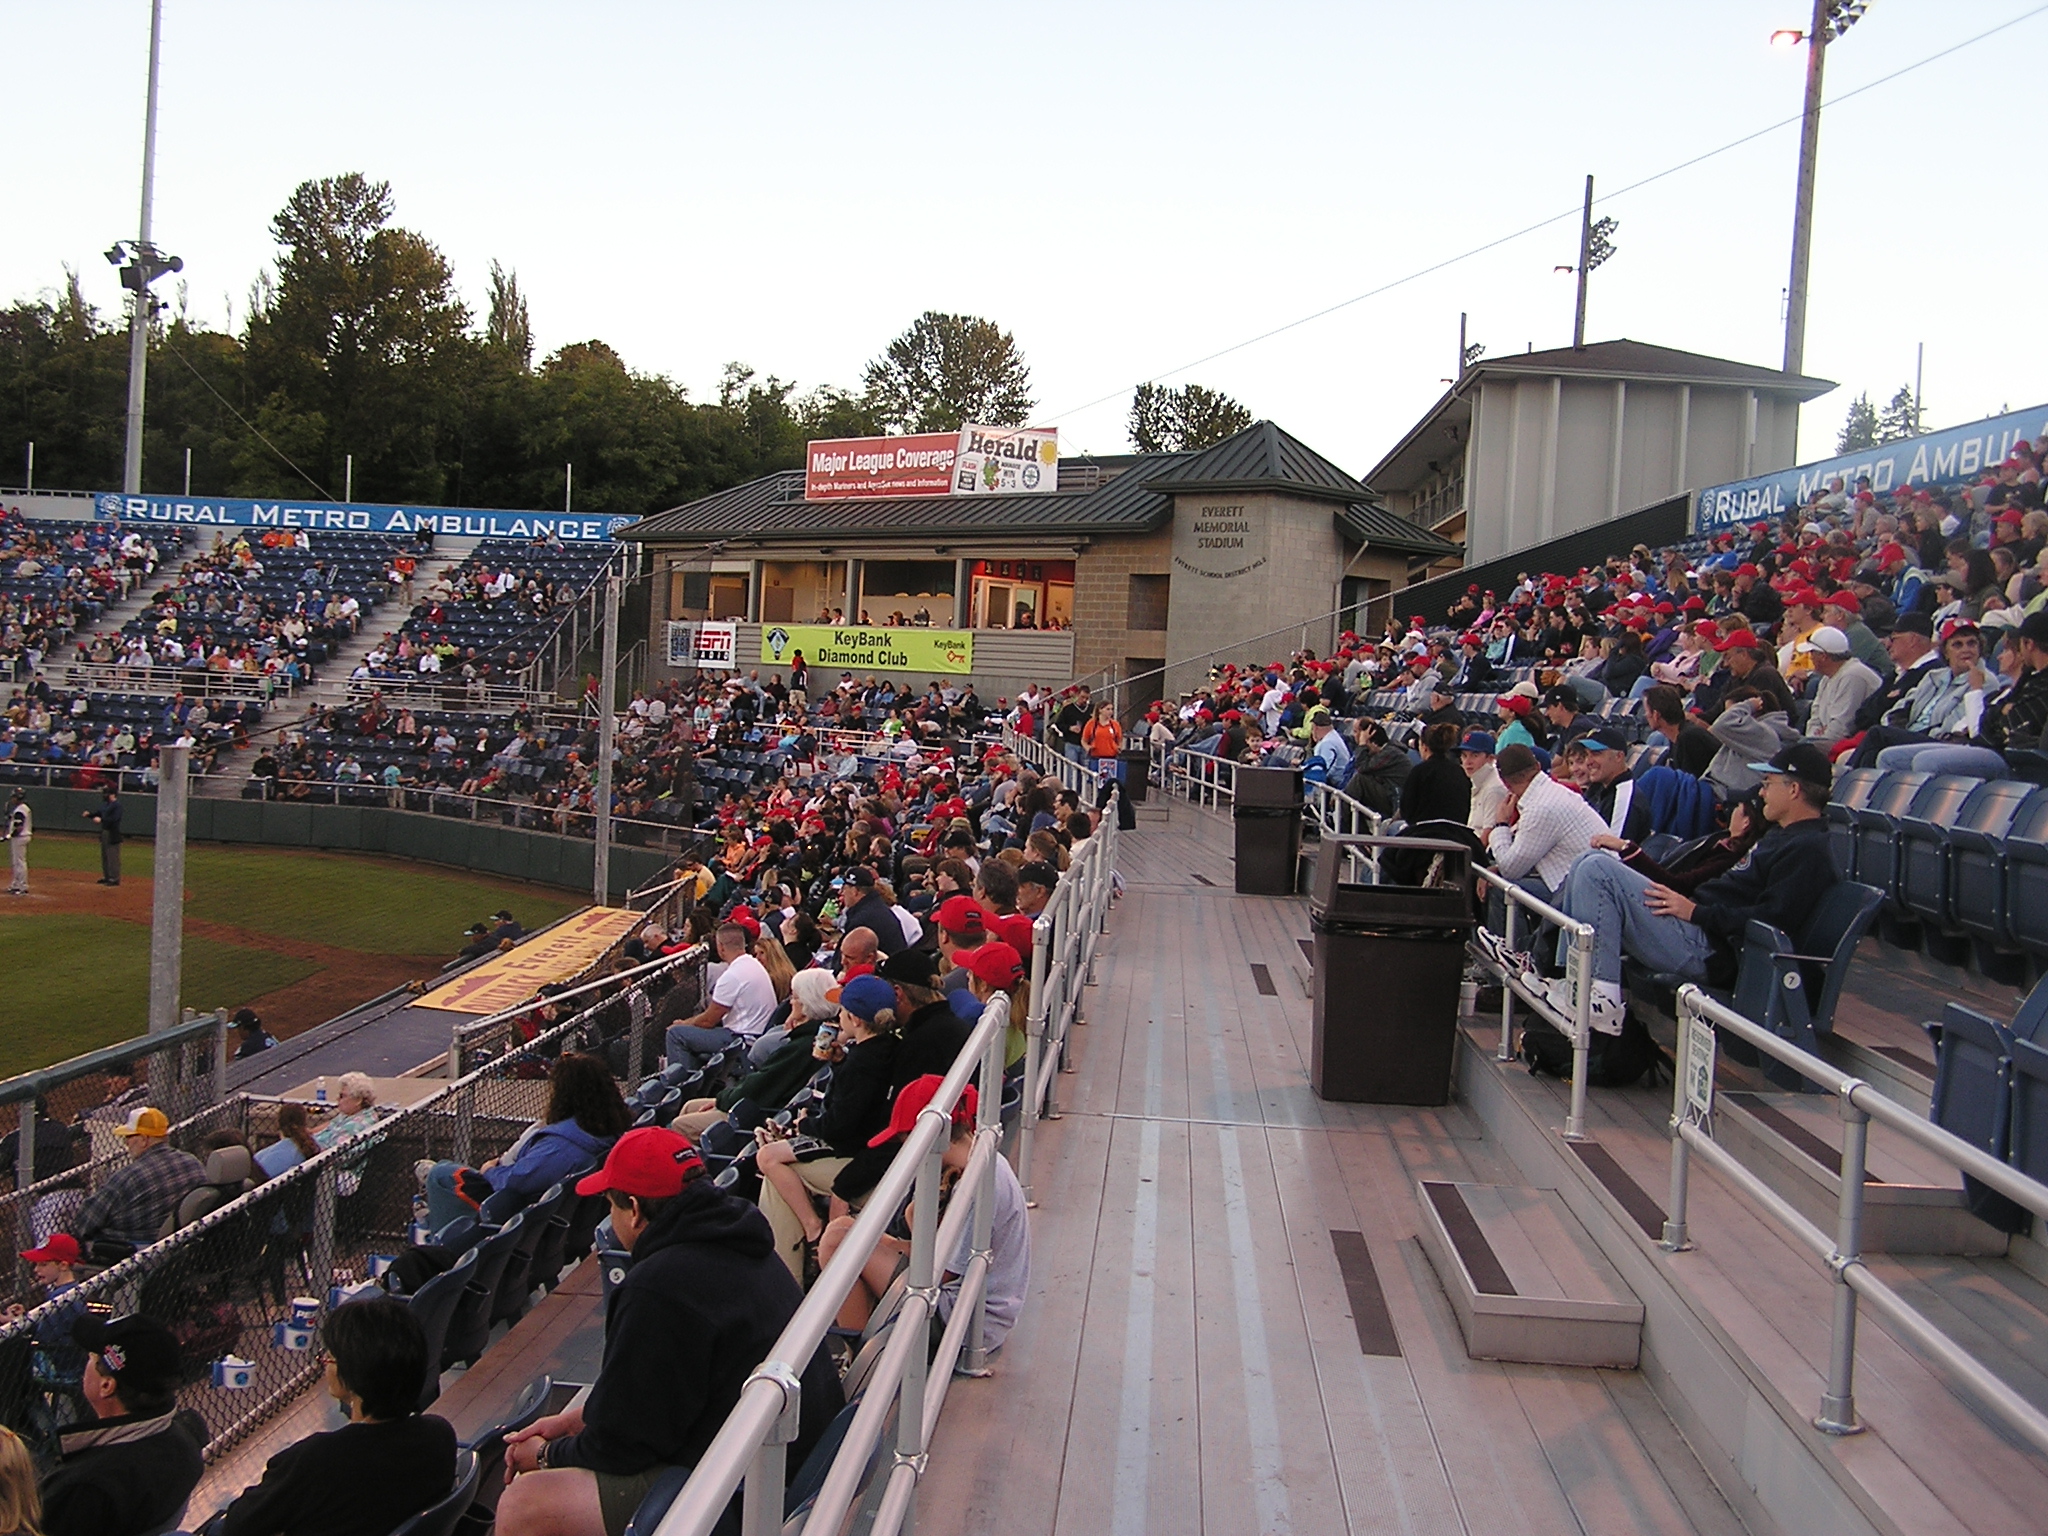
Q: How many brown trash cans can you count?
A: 3